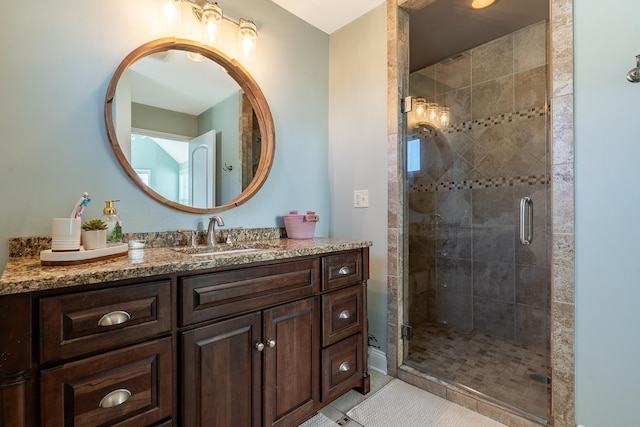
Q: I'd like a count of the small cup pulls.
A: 3